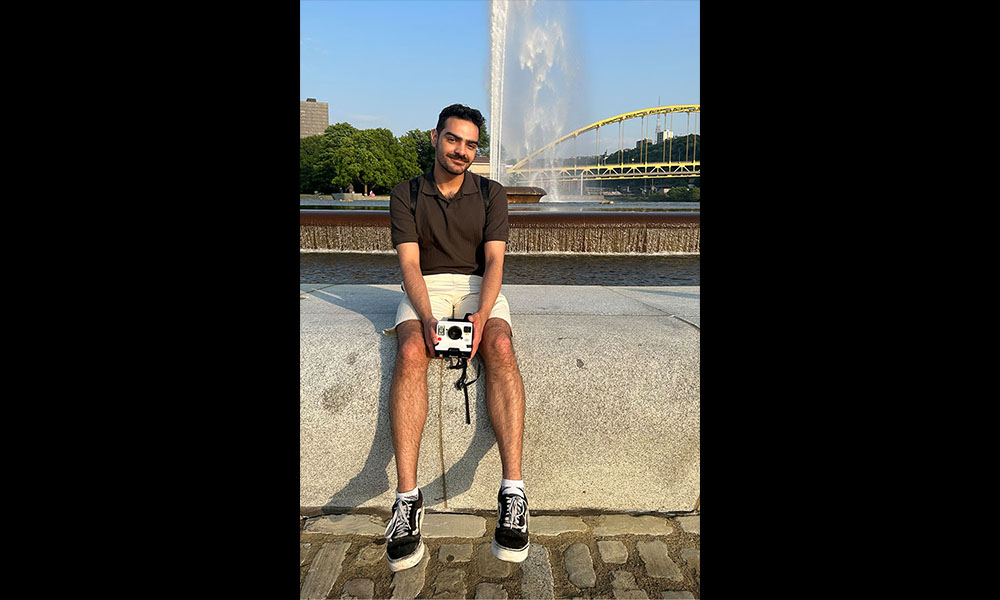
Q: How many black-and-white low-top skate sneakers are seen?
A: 2